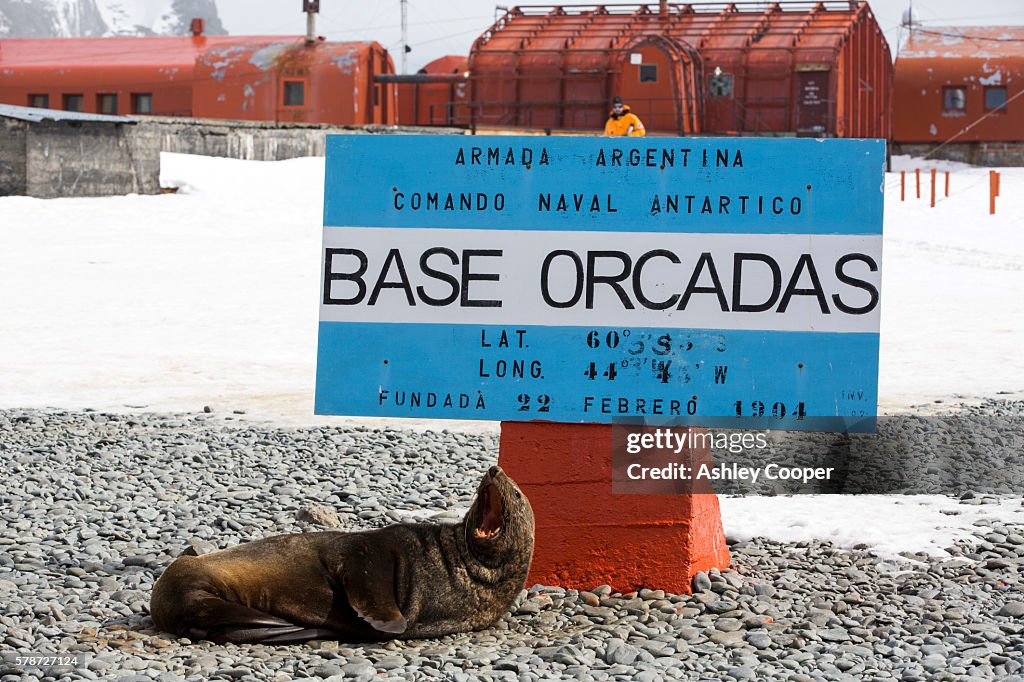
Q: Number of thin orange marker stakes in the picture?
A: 6